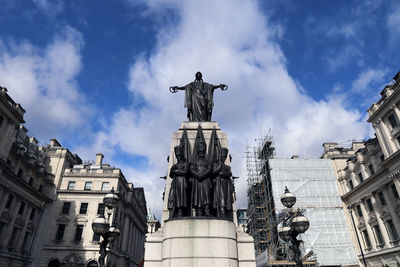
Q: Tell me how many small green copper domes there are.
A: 1